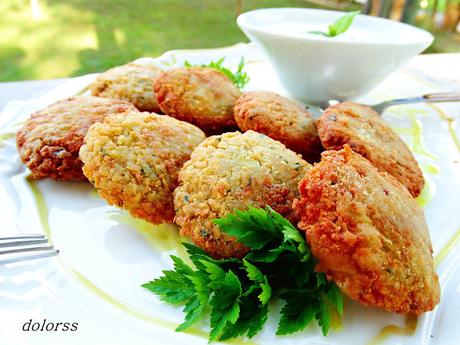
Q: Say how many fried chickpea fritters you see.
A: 8